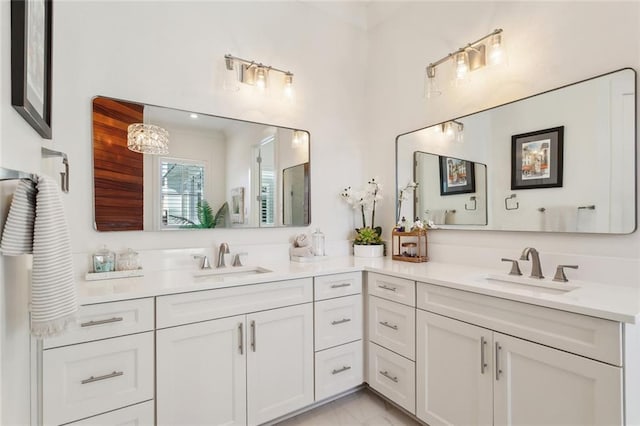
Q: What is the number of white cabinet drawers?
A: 9